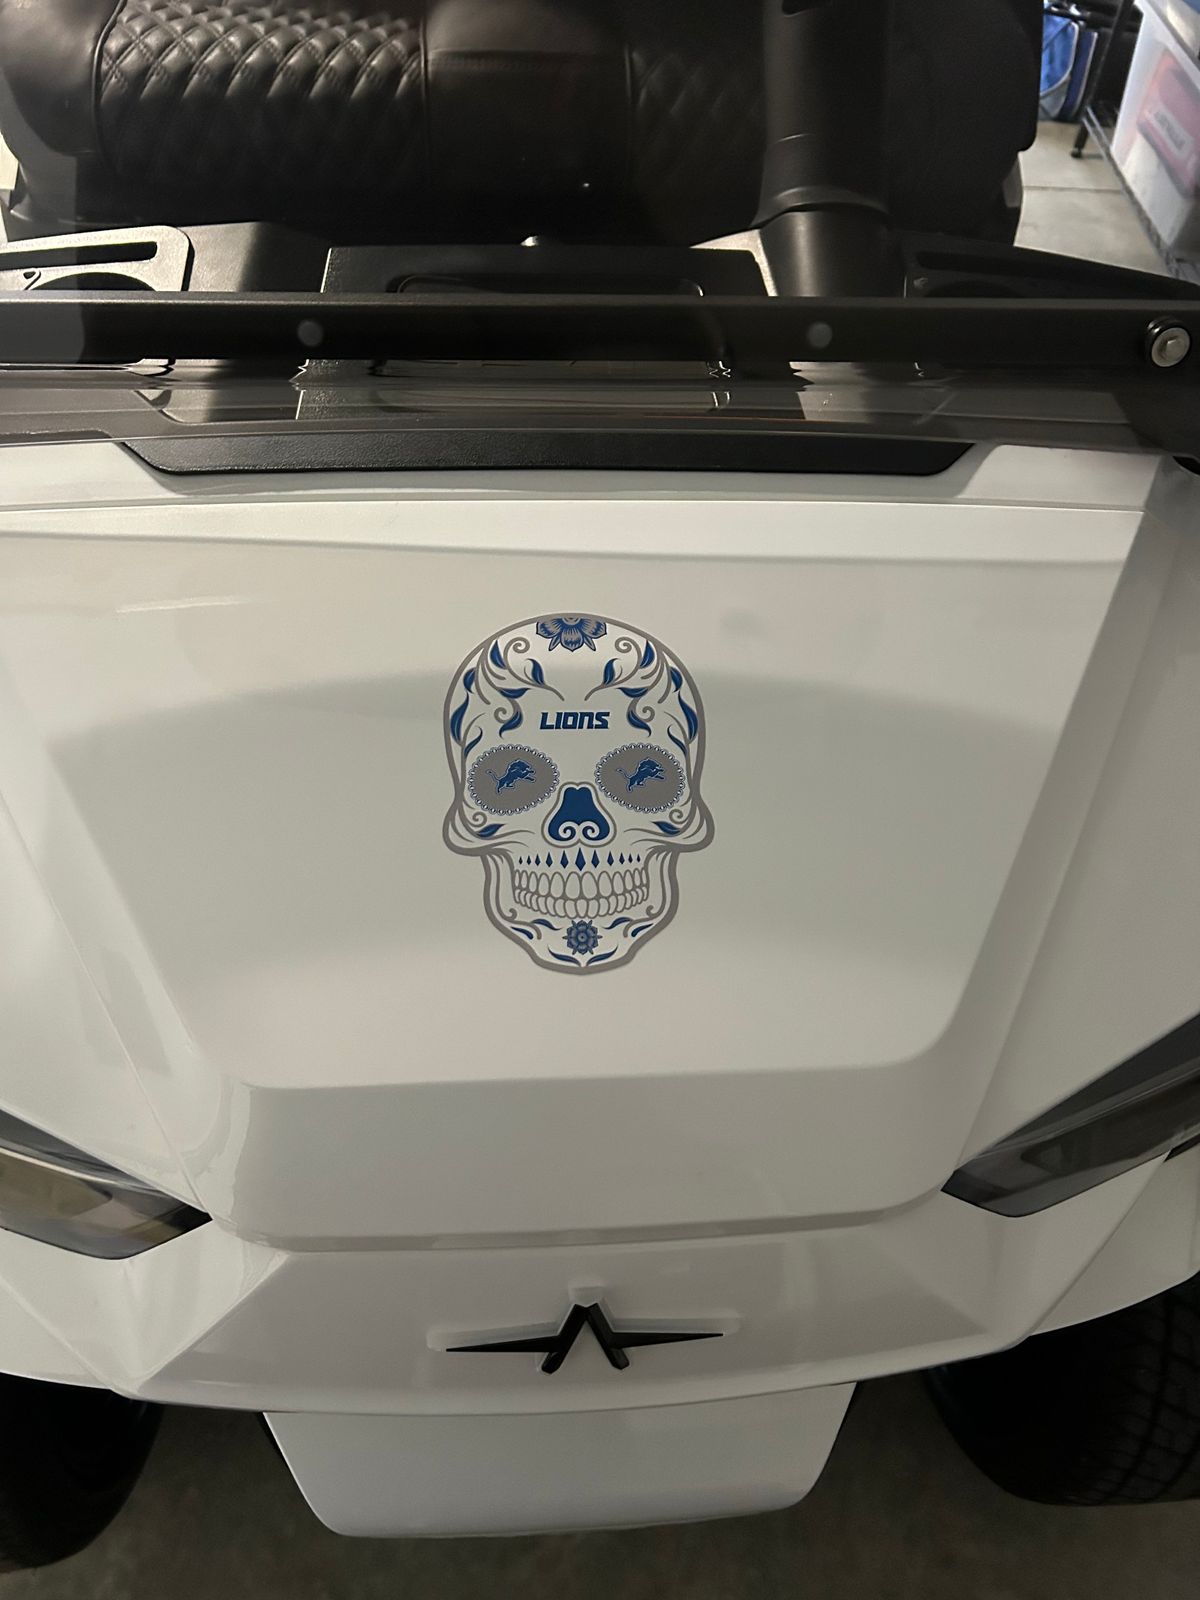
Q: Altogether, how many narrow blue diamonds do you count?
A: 11